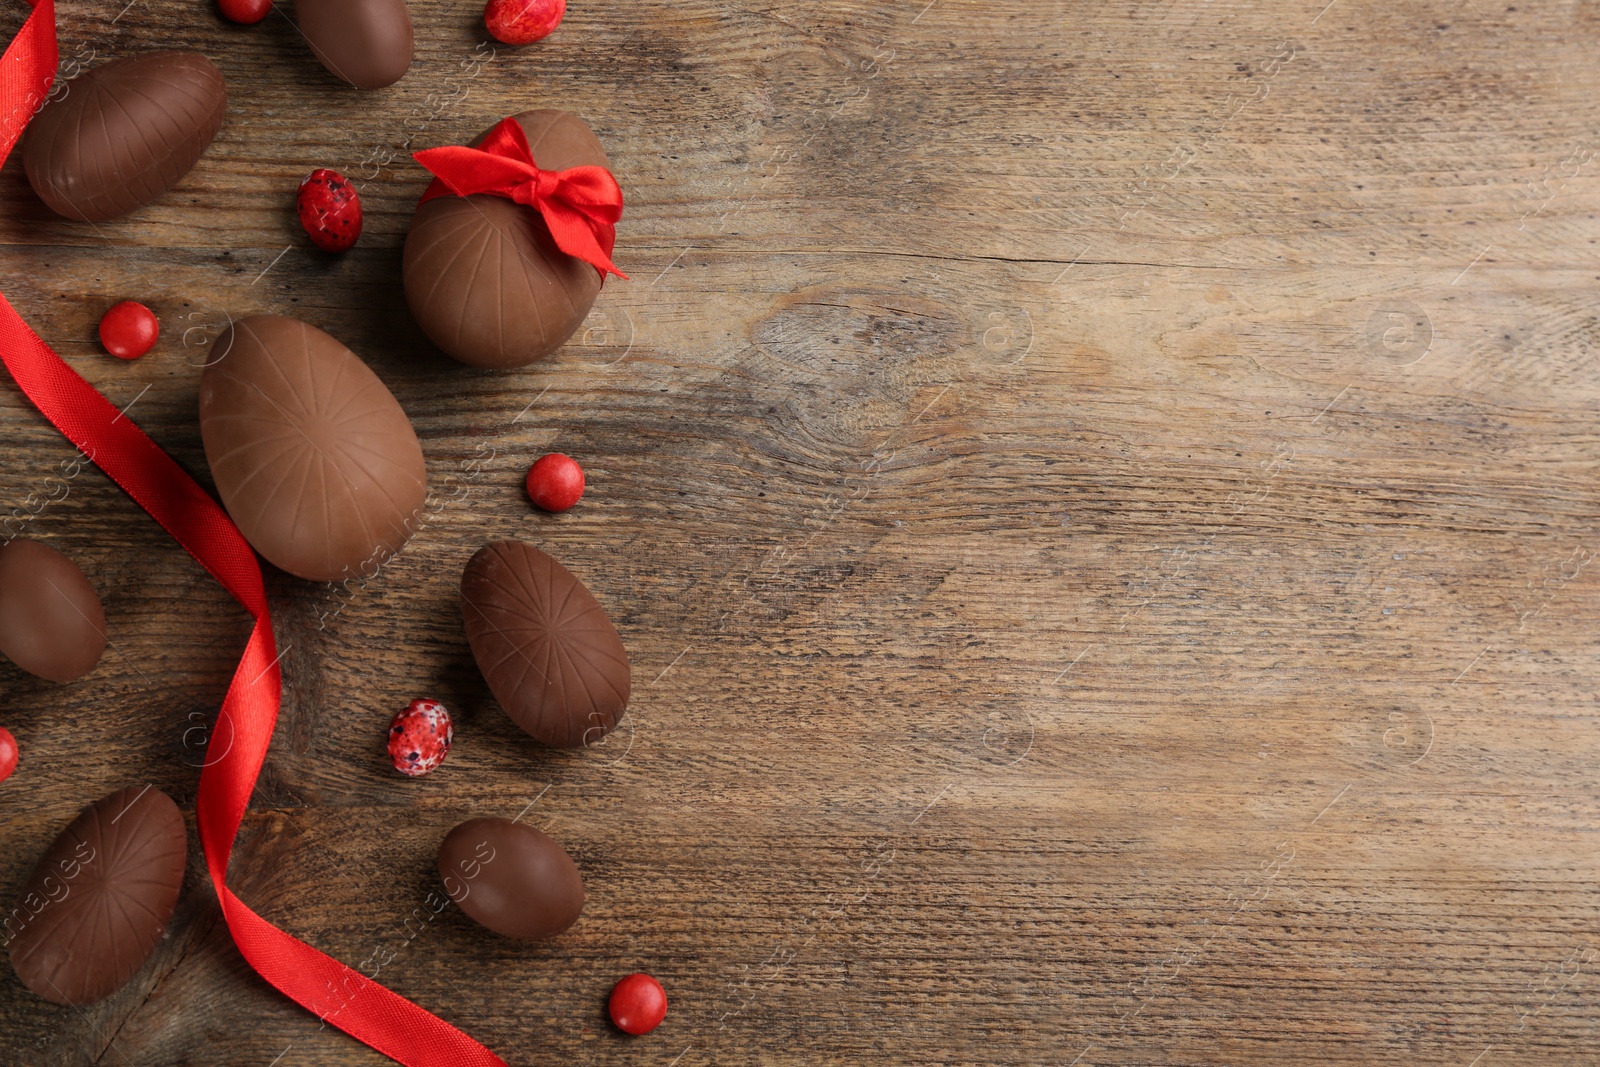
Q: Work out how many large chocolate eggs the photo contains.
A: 2